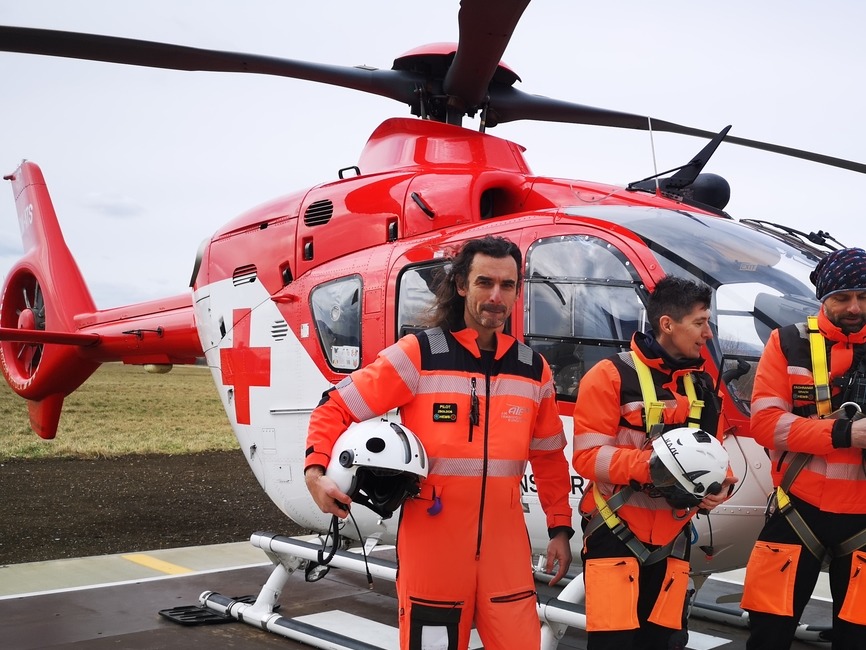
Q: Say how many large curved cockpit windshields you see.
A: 1